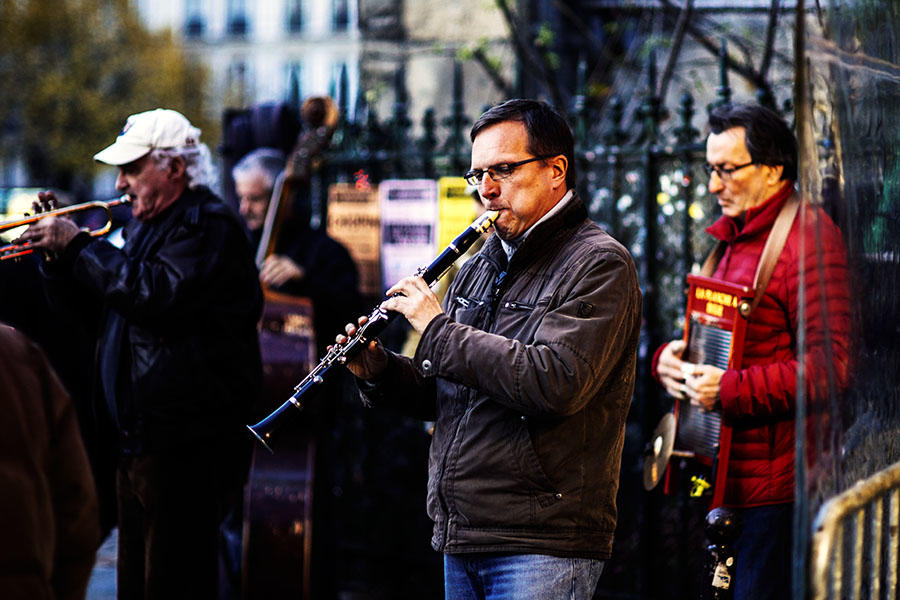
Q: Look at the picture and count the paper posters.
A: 3